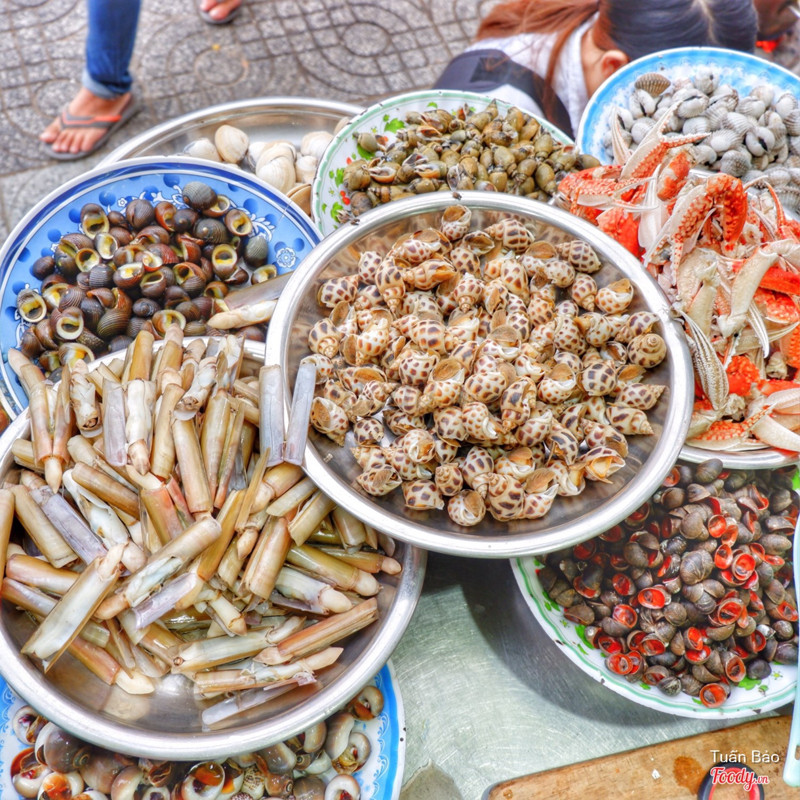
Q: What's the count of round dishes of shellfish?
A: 9